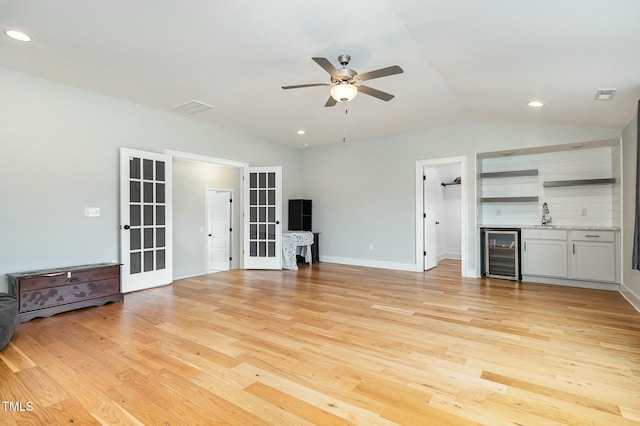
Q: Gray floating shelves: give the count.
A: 3